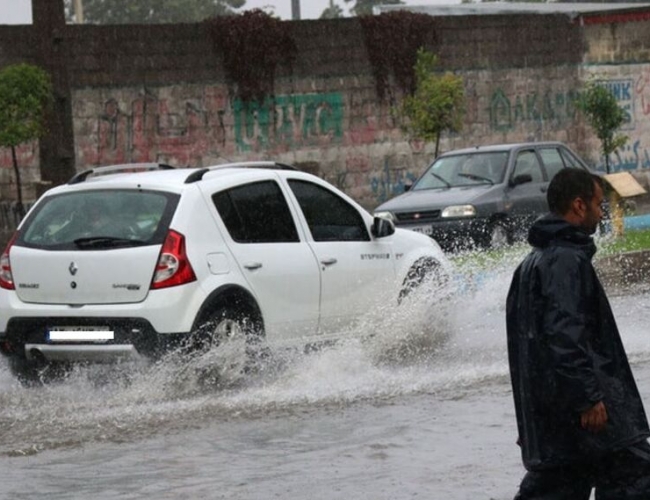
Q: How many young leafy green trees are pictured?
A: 3